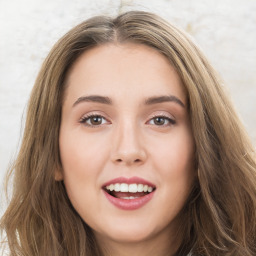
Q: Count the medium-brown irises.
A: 2